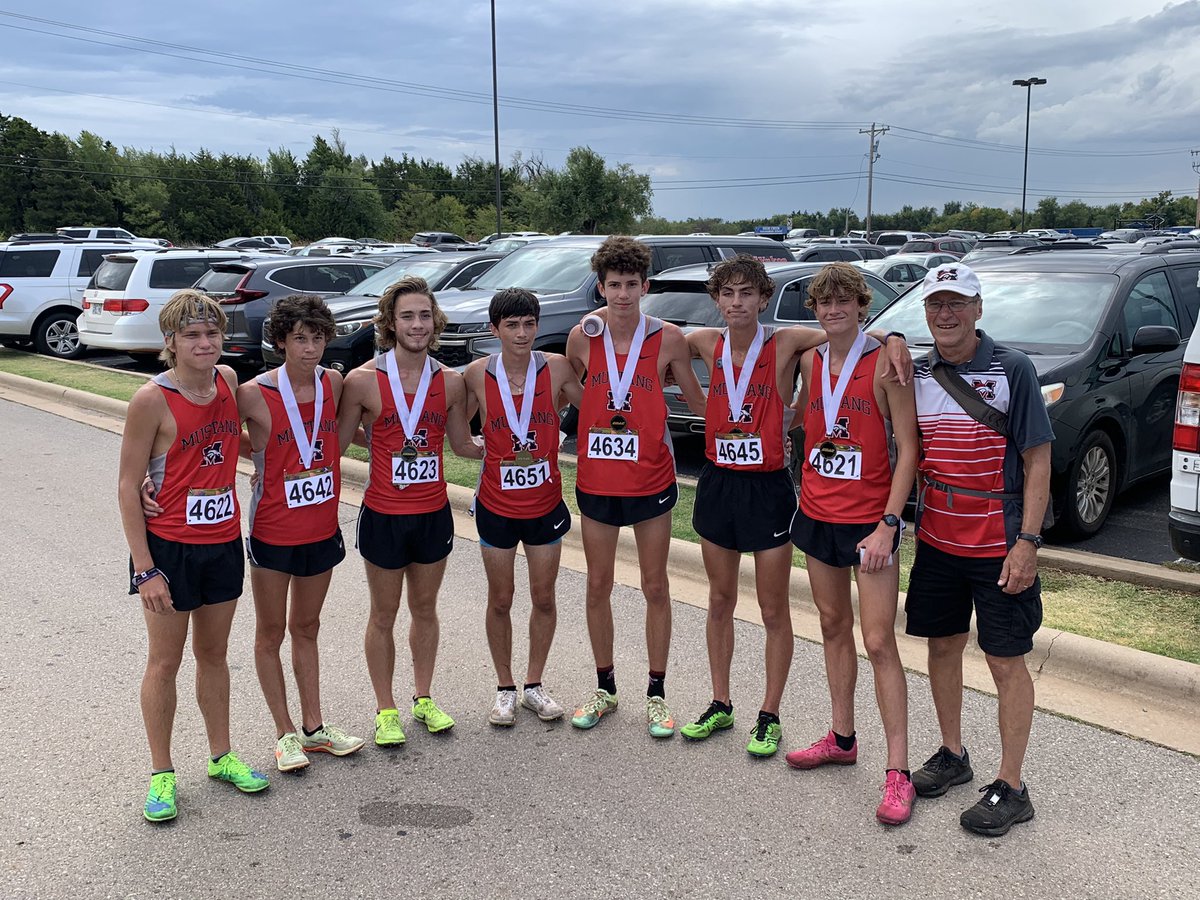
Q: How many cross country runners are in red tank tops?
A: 7